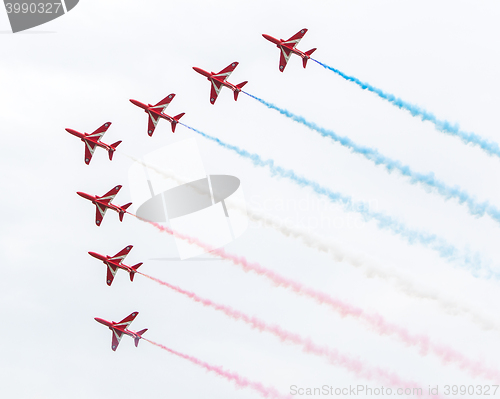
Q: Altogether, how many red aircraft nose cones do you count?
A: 7